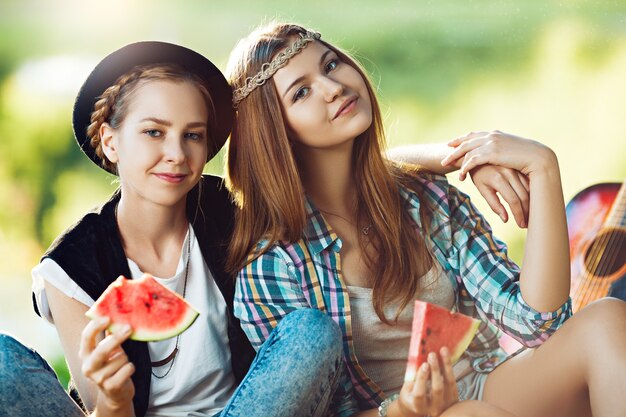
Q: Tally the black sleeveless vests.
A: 1